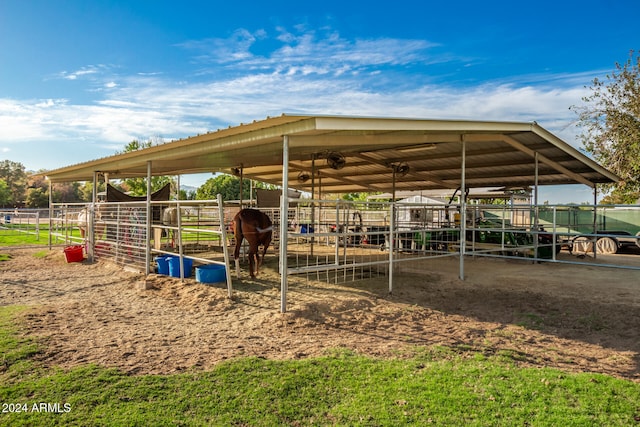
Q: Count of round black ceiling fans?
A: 3